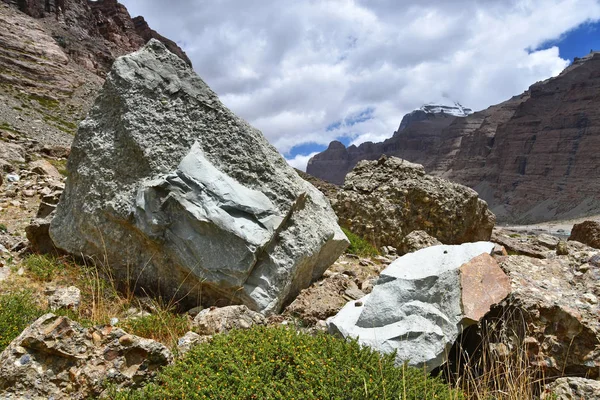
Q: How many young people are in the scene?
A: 0